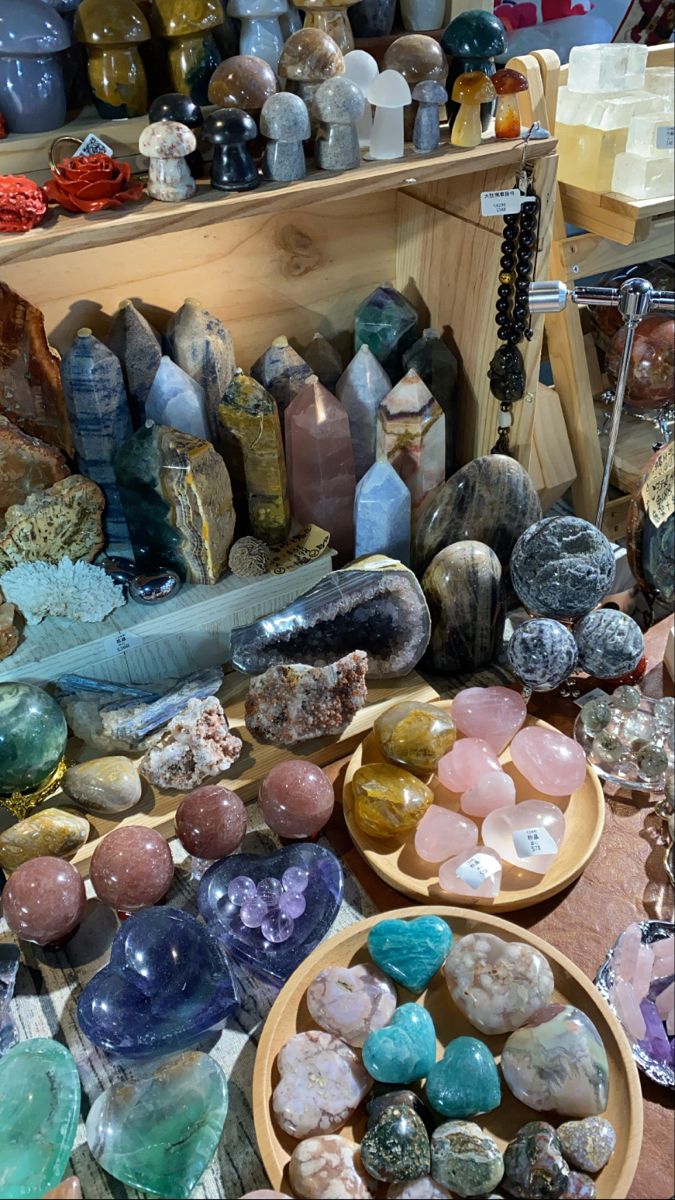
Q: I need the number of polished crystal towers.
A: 14